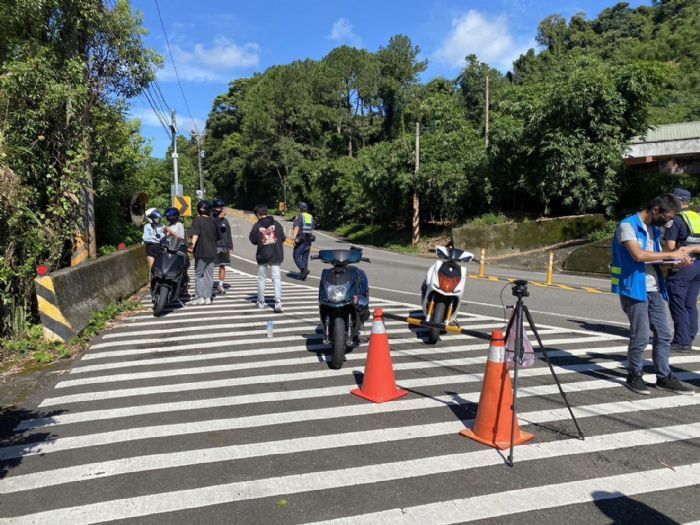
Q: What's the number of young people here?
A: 5